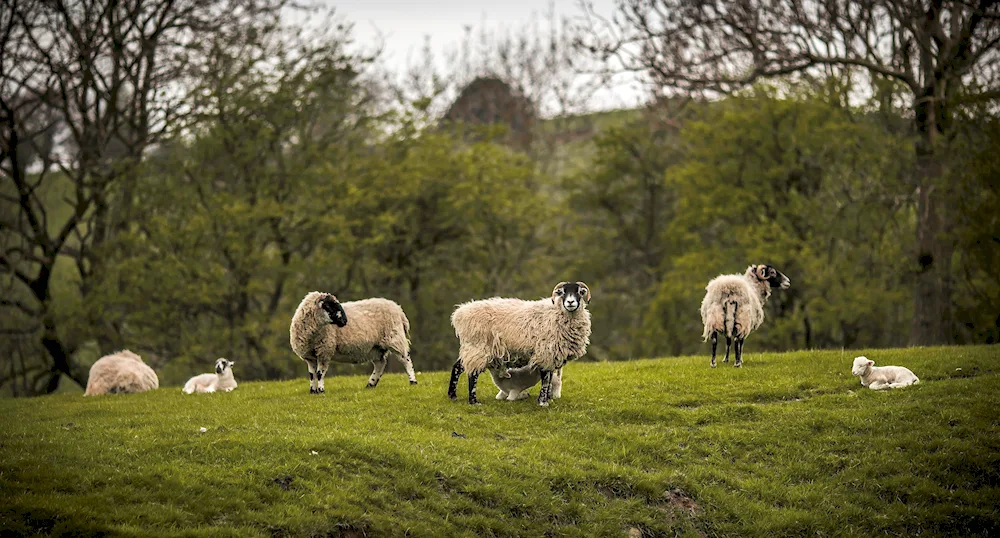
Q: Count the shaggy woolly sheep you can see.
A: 4